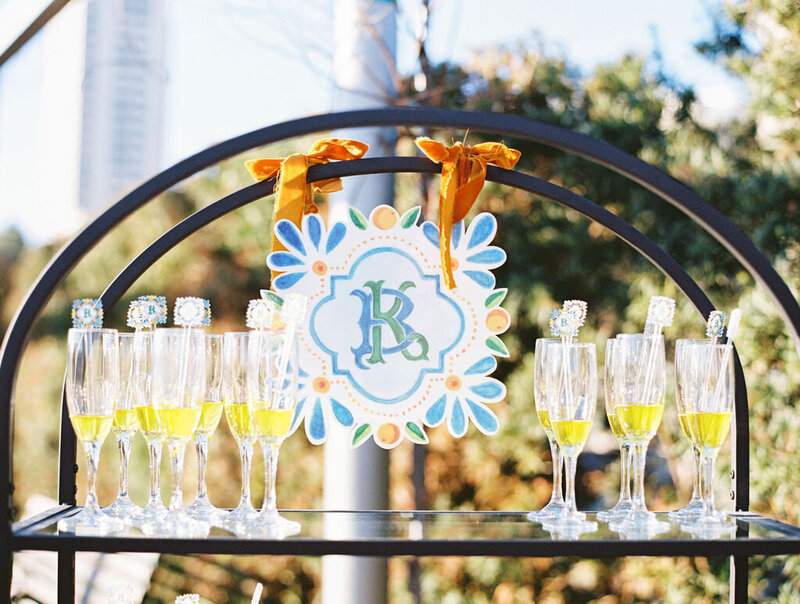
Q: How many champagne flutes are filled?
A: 13